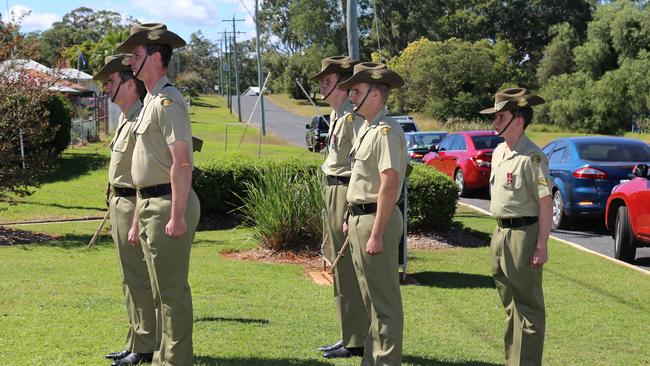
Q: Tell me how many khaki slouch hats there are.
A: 5